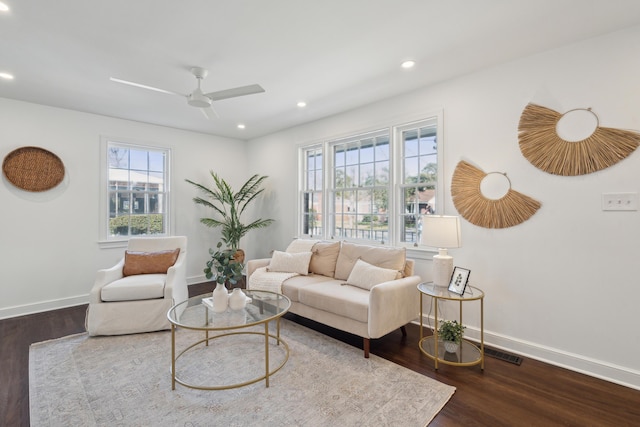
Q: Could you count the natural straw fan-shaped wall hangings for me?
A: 2